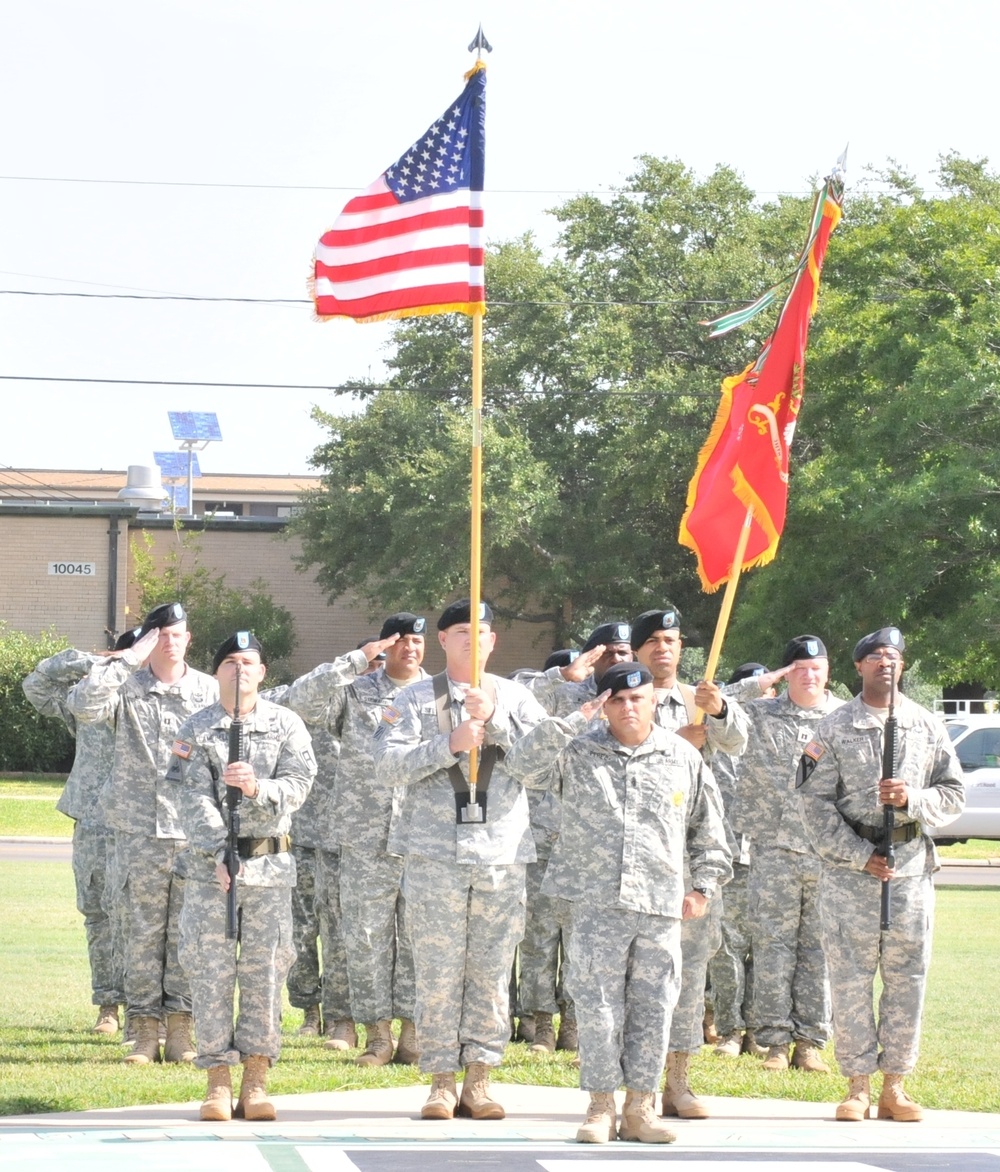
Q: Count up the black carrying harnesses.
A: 1